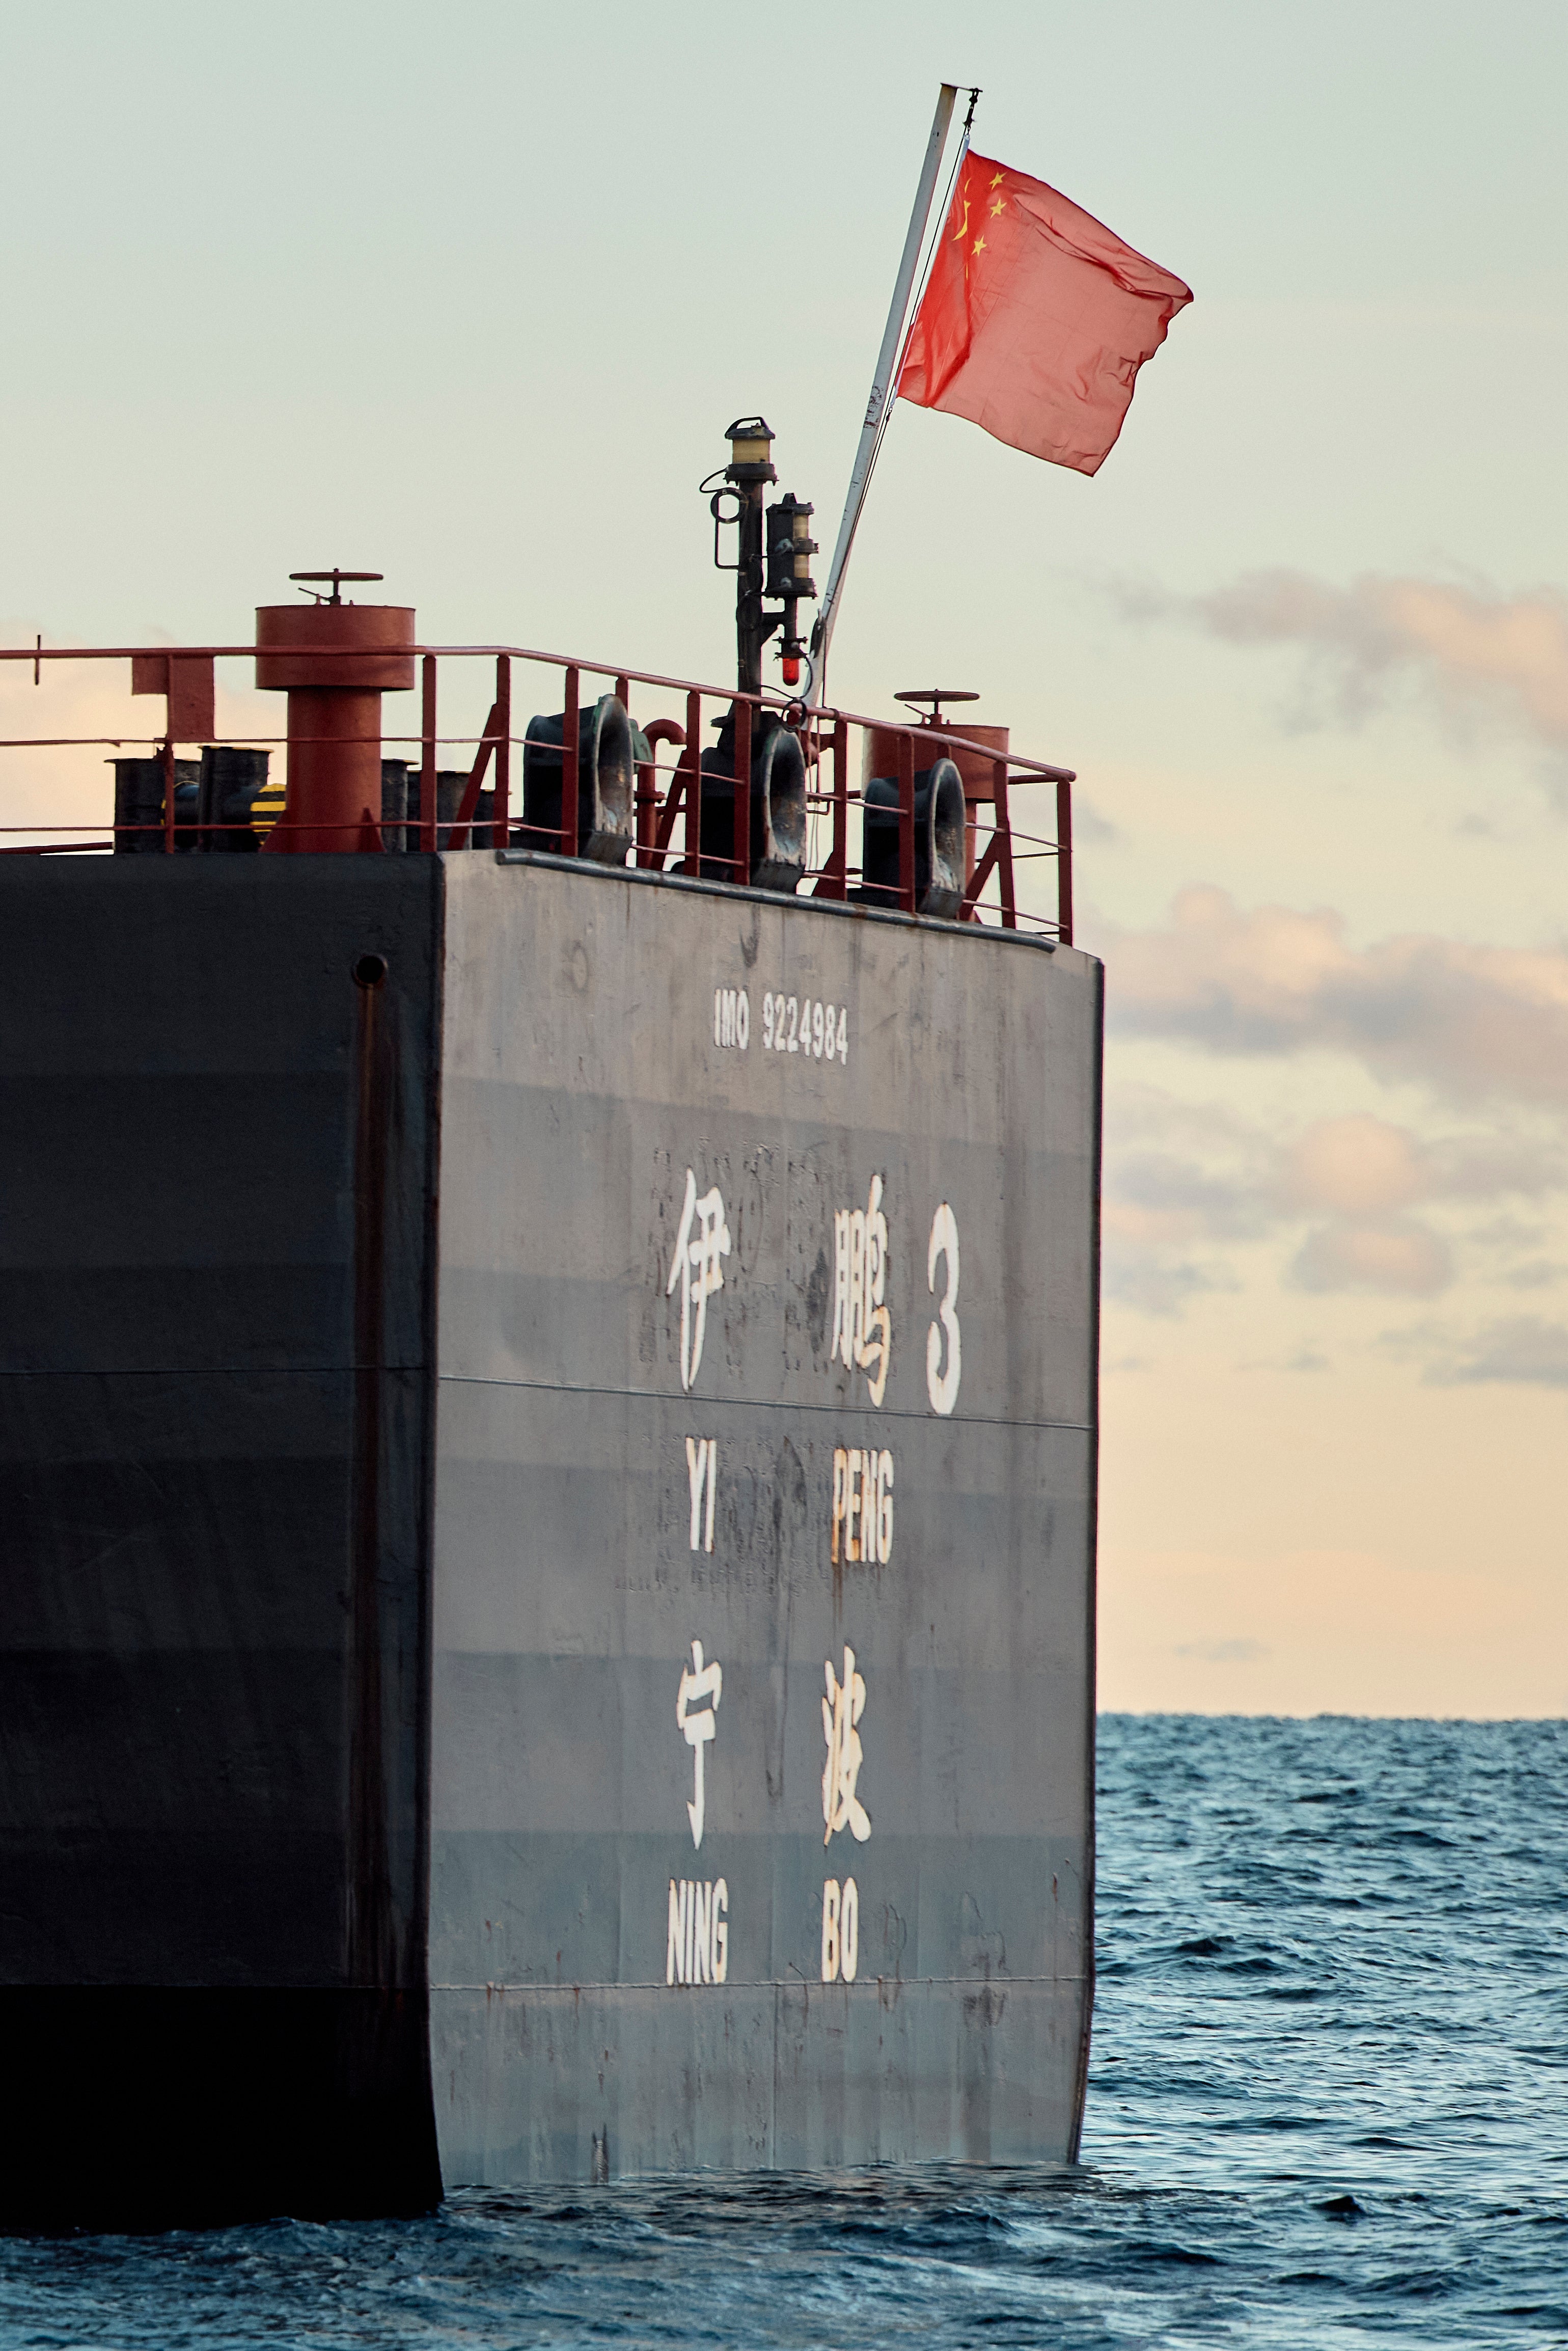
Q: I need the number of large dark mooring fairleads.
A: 3